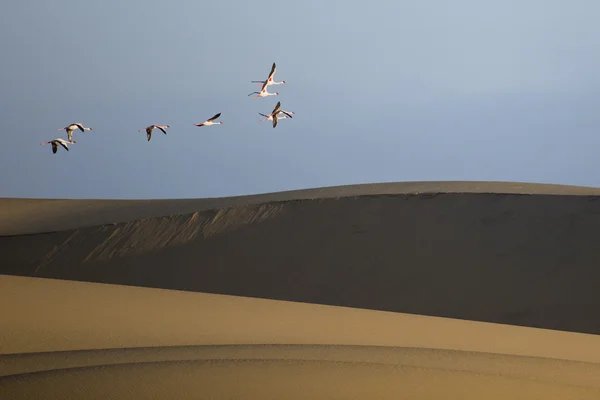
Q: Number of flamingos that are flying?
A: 8